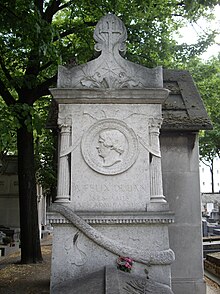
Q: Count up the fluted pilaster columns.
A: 2